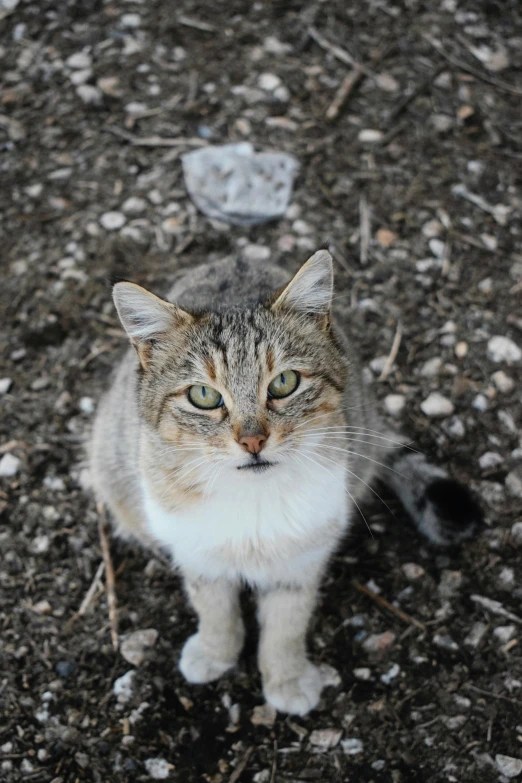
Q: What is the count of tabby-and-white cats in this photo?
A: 1